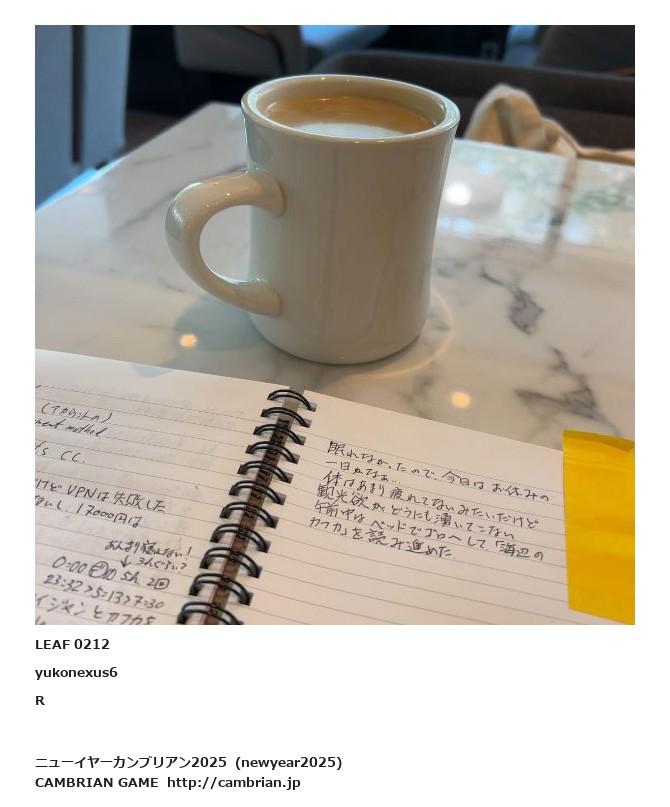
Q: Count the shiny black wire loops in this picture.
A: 11